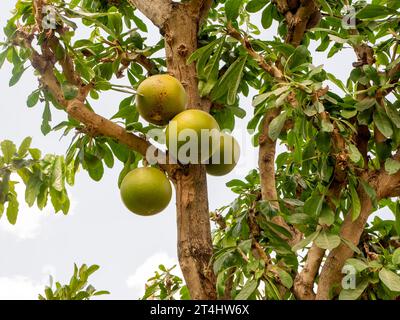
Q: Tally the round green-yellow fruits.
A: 4